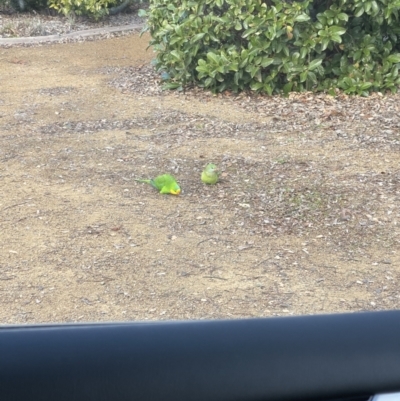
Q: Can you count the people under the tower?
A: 0